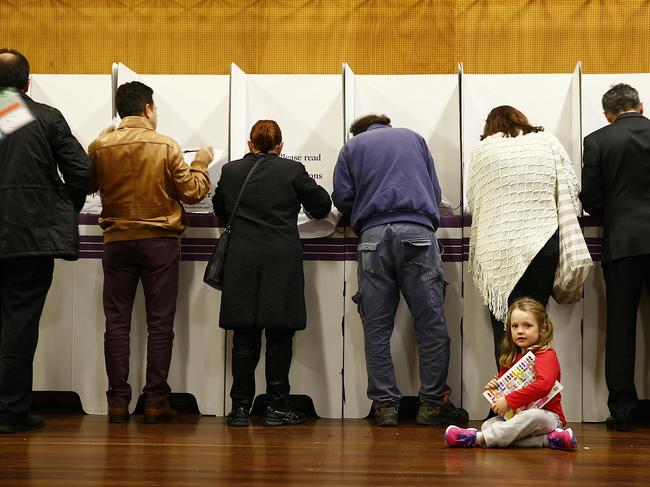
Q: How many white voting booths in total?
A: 6